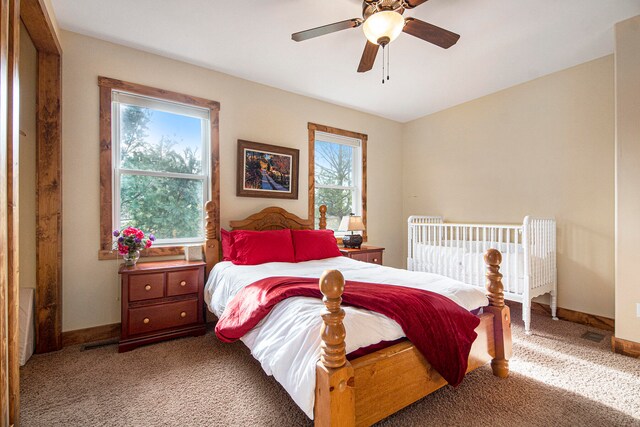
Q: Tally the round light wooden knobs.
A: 5